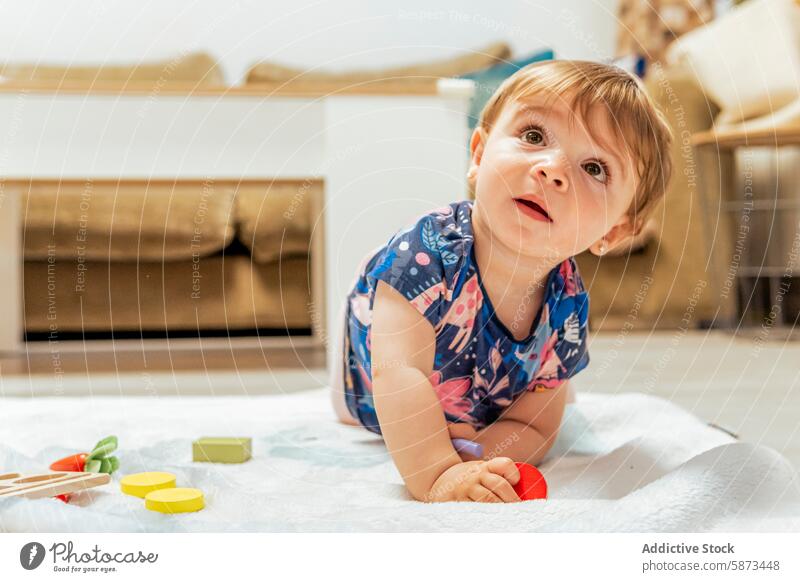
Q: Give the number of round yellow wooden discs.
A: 2